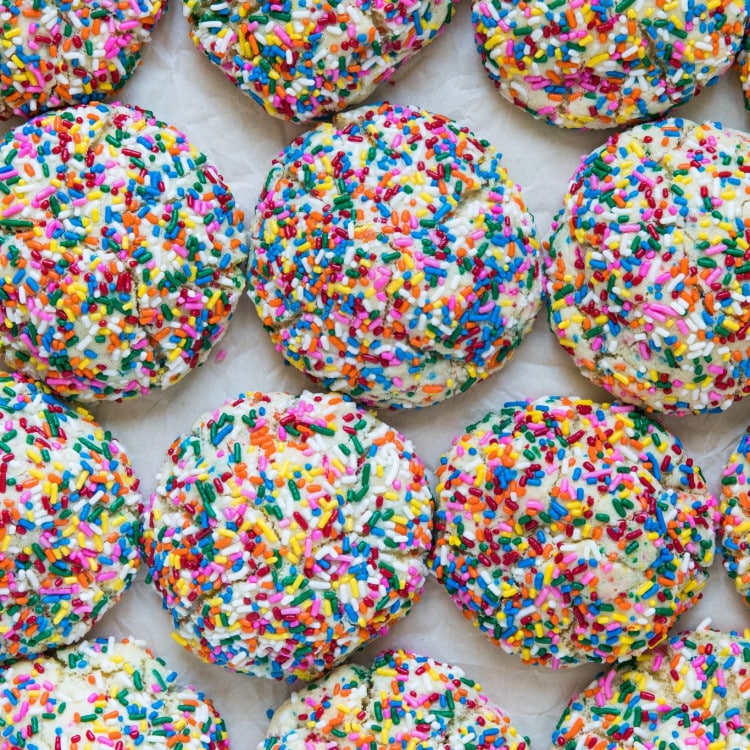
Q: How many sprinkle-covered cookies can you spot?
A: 14